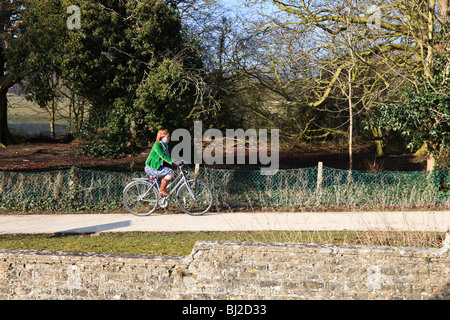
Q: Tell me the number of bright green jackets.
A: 1